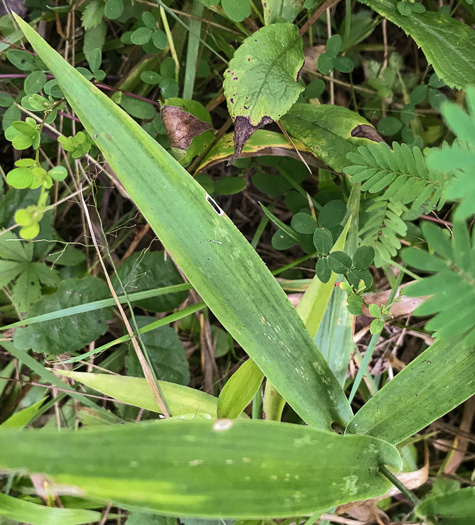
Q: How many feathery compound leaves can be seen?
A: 4